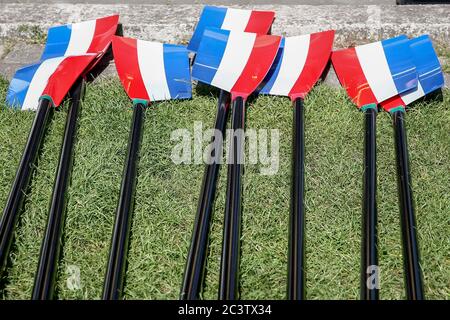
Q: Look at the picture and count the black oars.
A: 8